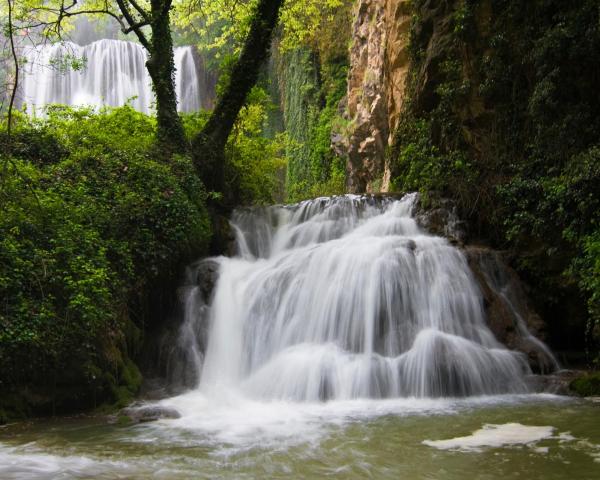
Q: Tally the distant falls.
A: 1